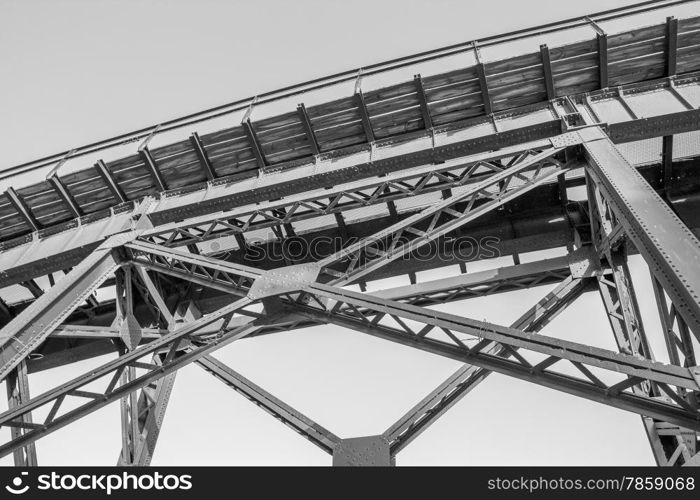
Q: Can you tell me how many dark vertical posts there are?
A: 13